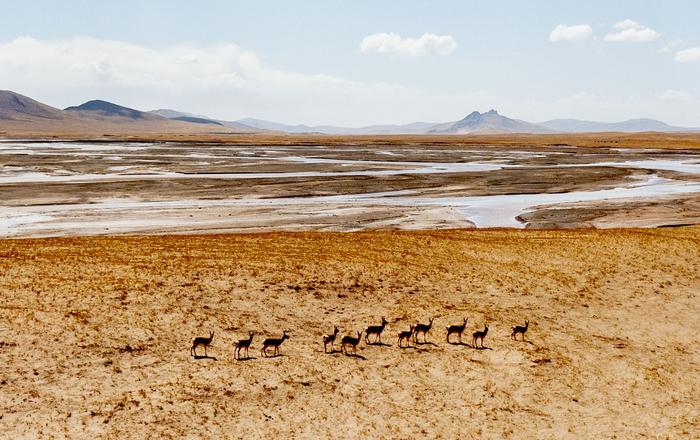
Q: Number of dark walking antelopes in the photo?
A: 11